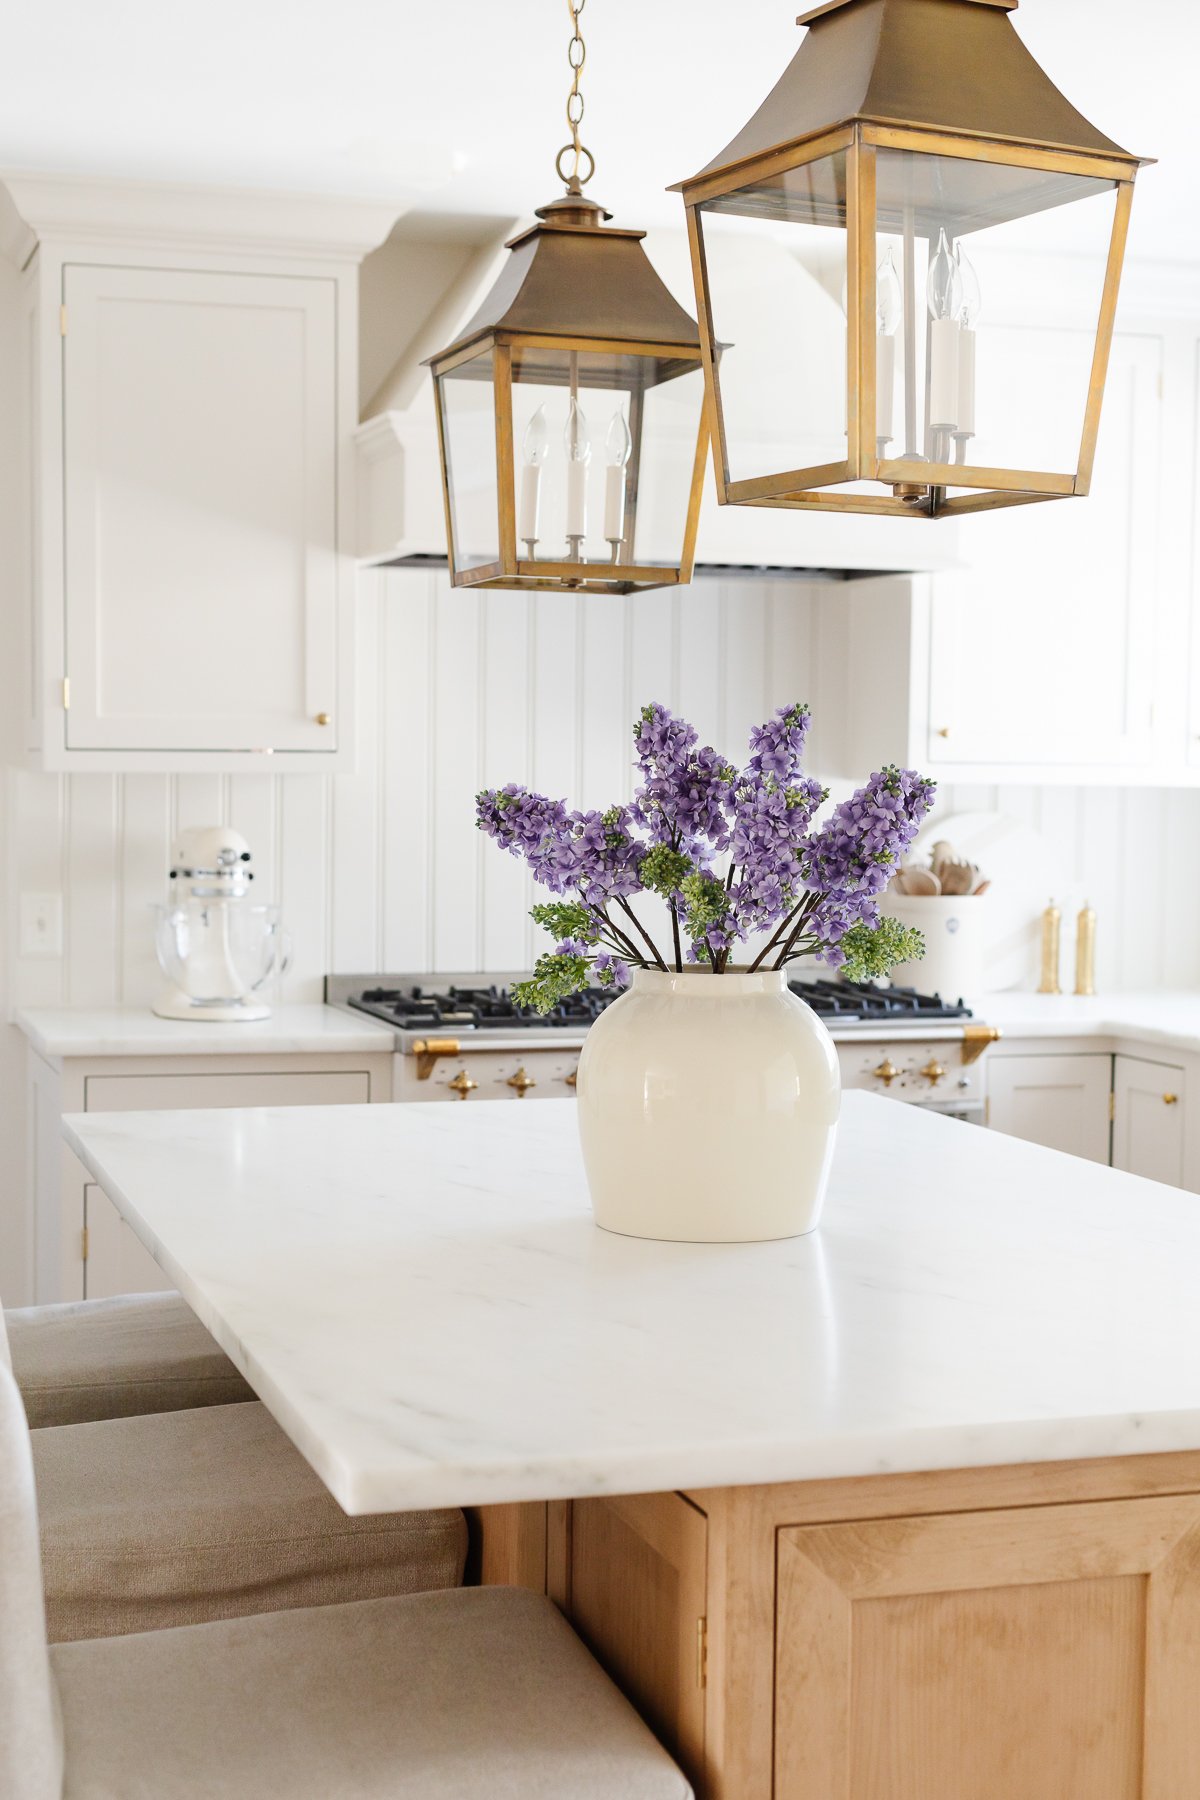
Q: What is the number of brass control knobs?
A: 5